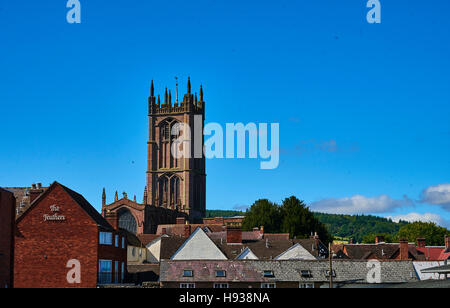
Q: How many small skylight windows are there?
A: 5